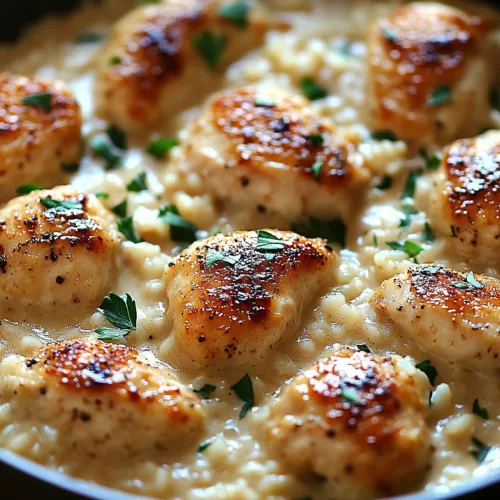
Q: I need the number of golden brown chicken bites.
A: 10